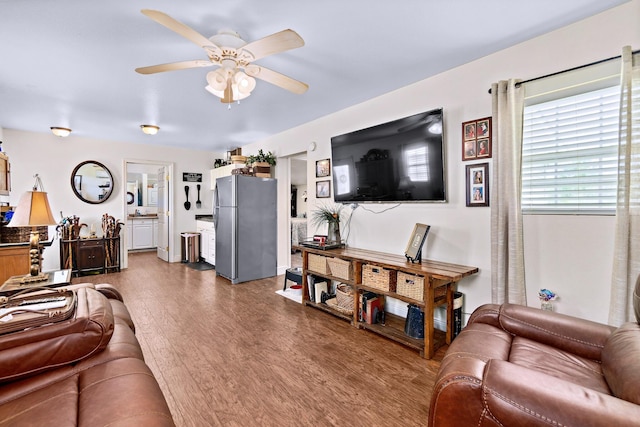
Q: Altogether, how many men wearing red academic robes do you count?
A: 0